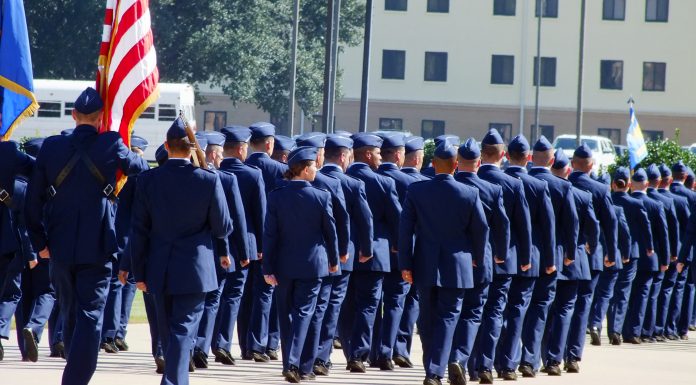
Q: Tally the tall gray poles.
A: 6